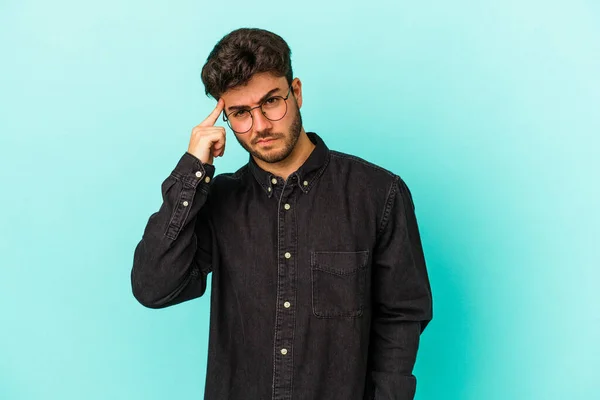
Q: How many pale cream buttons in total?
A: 10